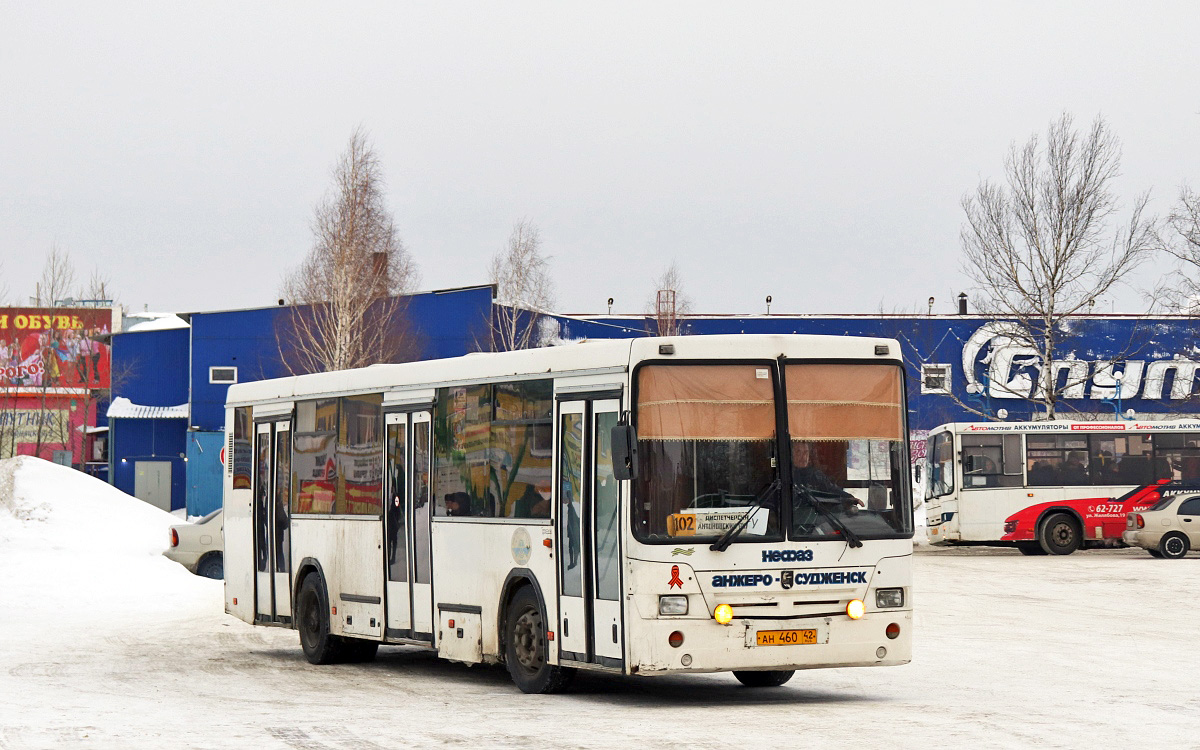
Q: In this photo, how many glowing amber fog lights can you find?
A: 2